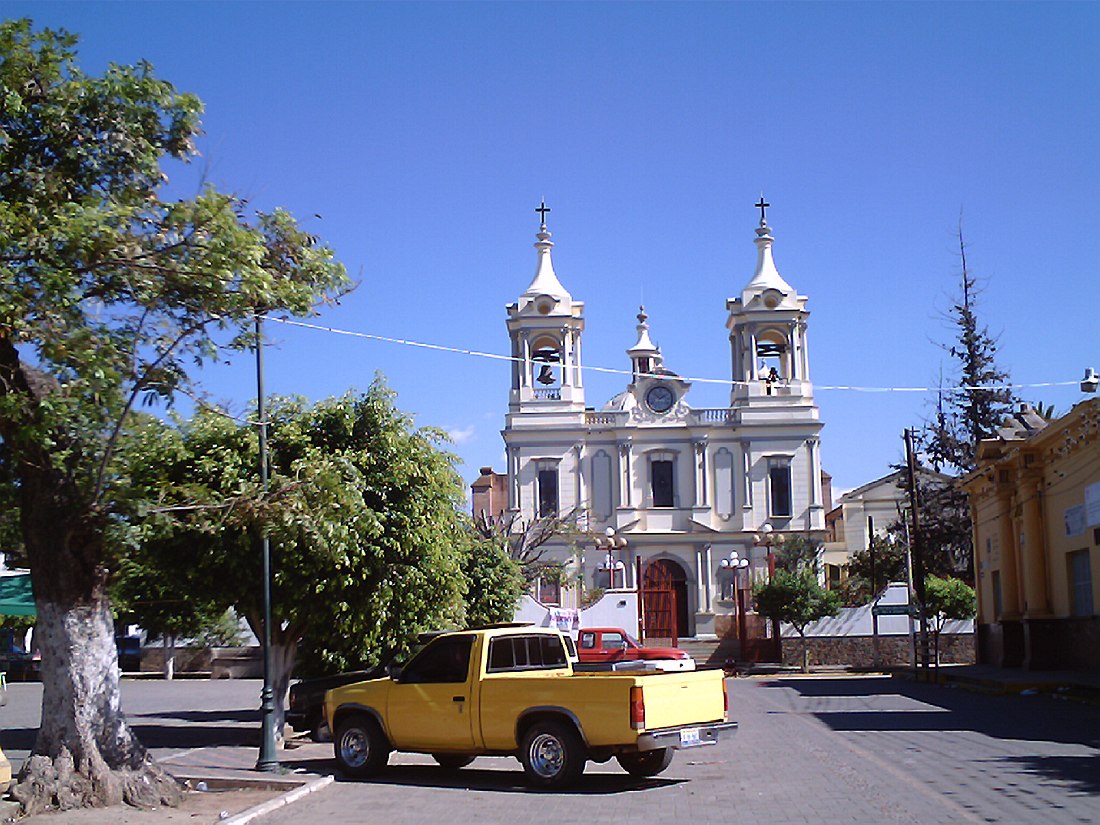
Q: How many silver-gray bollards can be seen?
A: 0